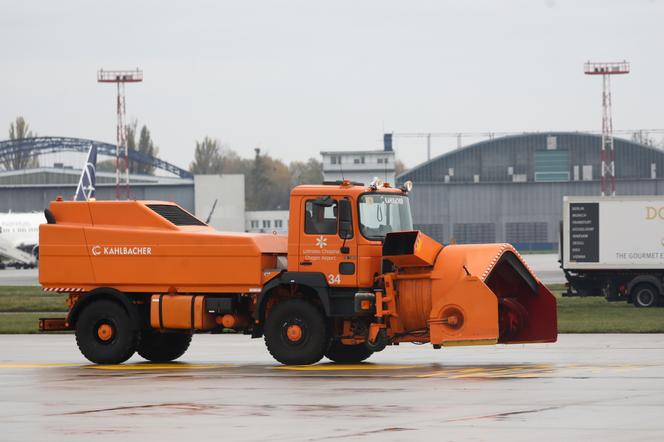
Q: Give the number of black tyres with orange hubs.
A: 2